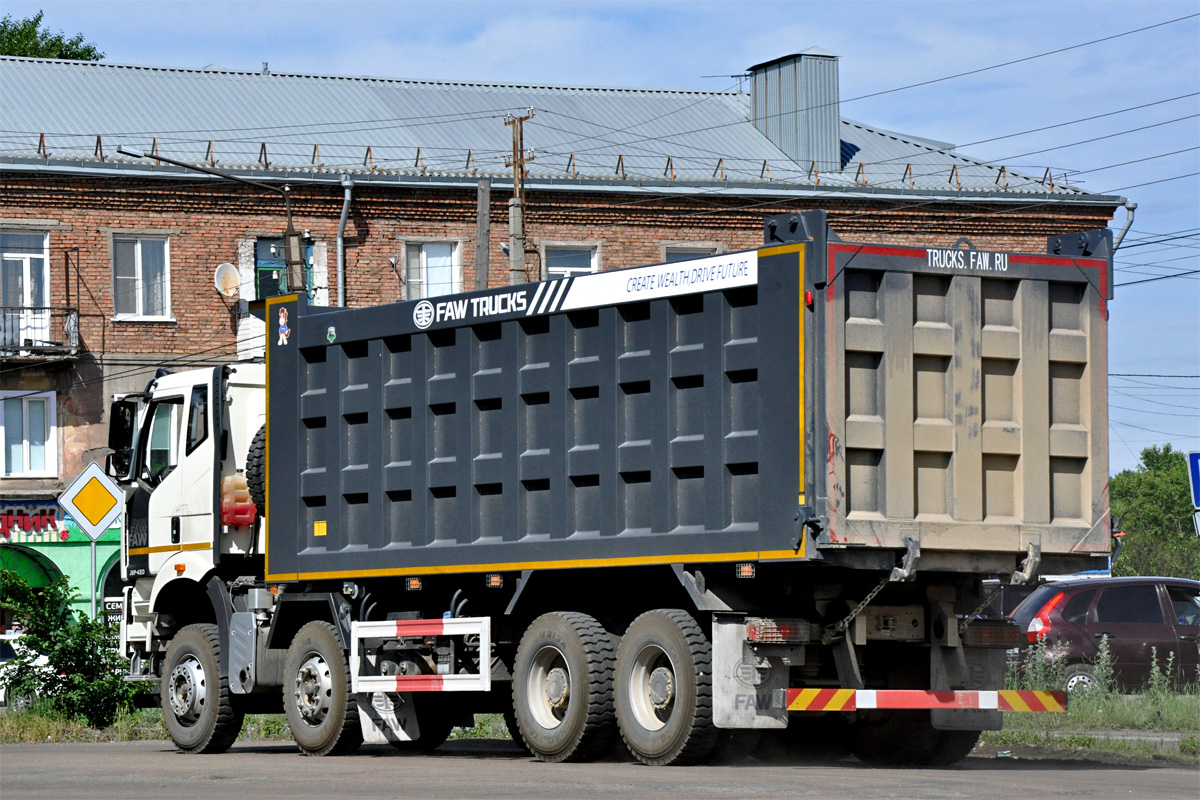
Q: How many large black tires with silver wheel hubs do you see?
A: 4